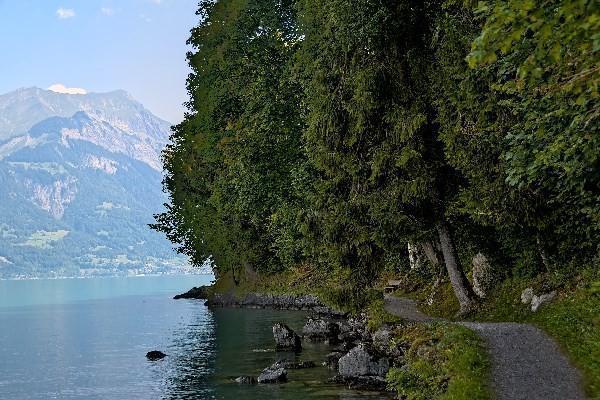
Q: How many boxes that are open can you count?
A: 0